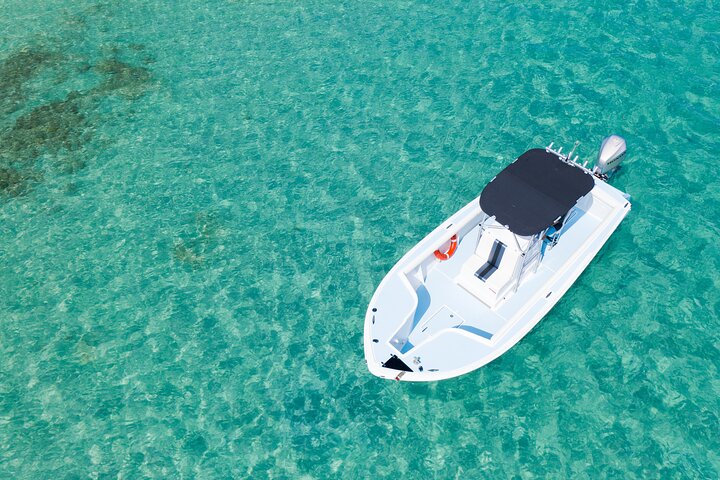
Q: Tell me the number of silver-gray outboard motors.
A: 1